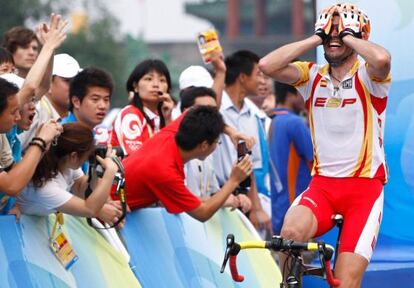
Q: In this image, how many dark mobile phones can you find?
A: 1